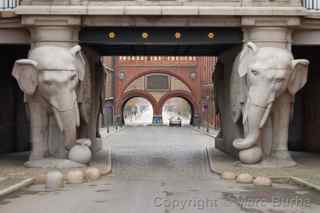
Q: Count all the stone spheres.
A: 8